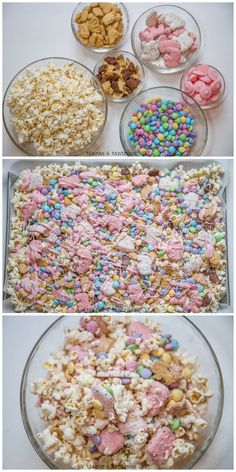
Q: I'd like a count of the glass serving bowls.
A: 7